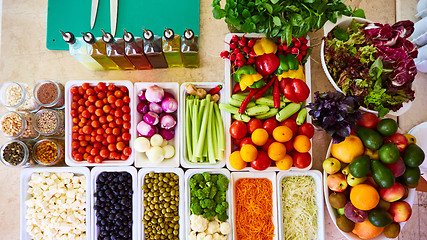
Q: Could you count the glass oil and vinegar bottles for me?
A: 7